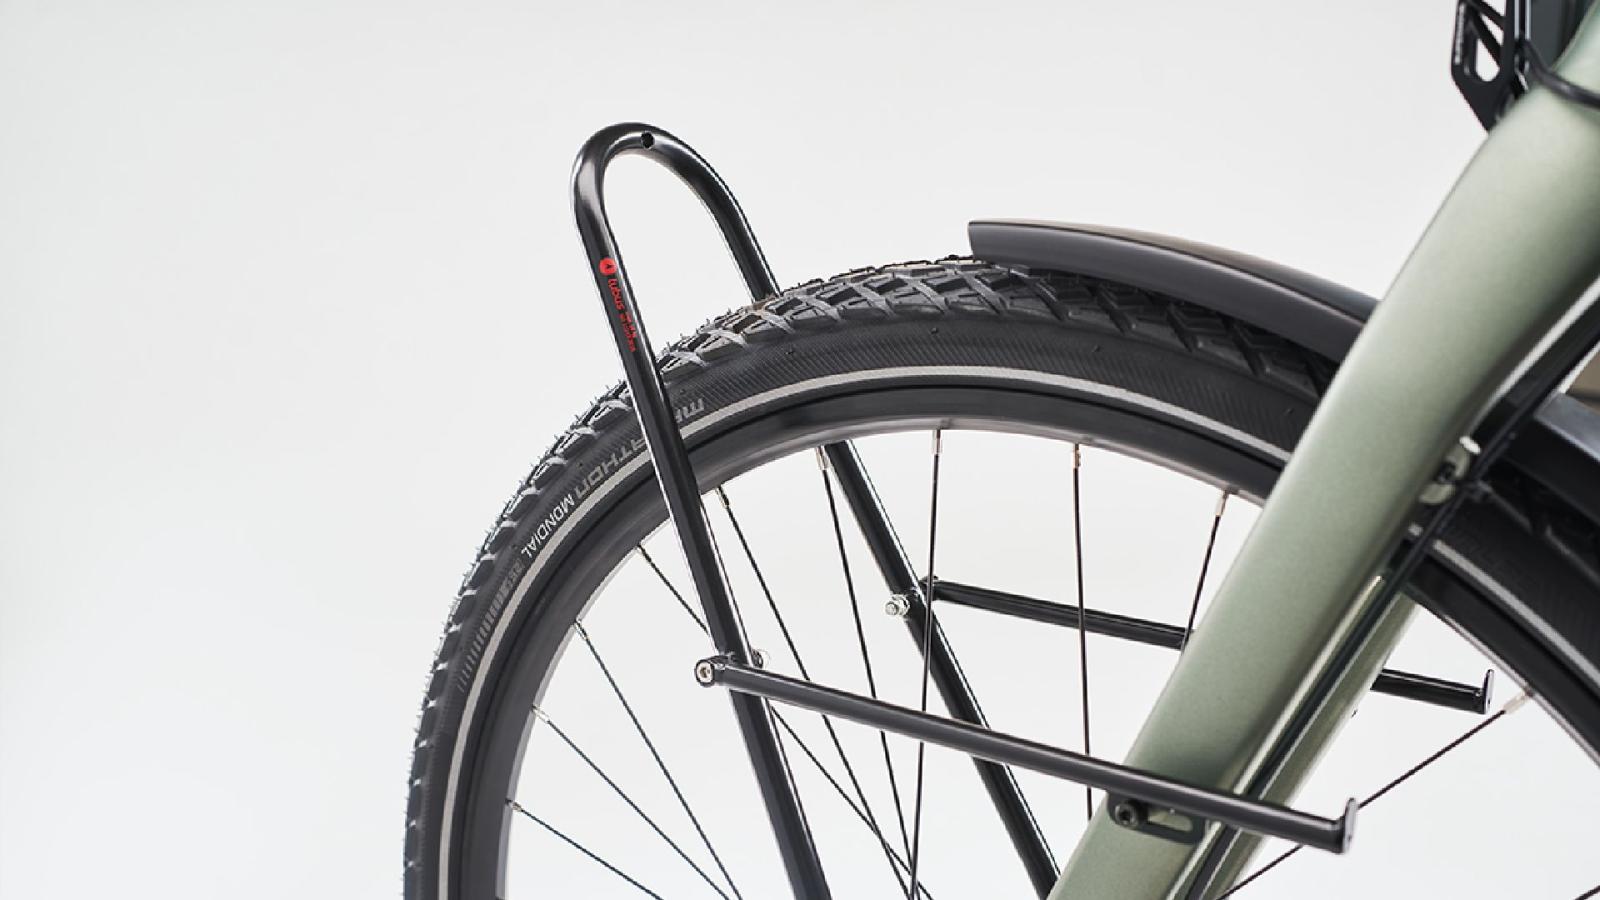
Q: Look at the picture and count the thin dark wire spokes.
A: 11